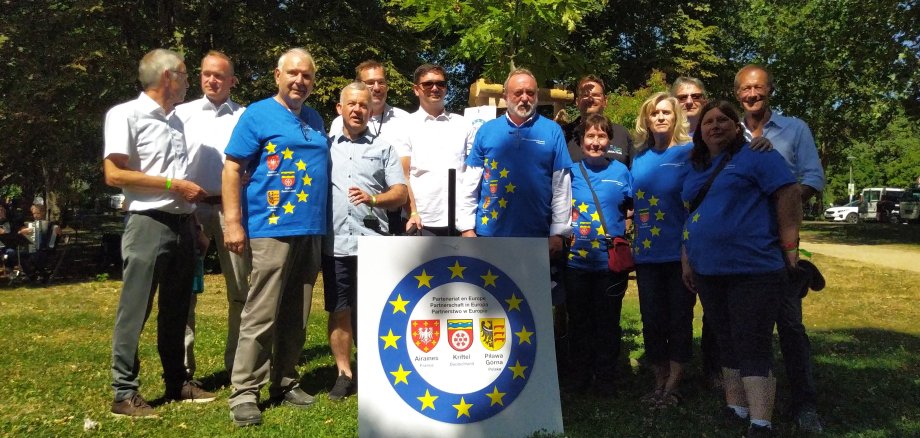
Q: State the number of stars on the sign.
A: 12